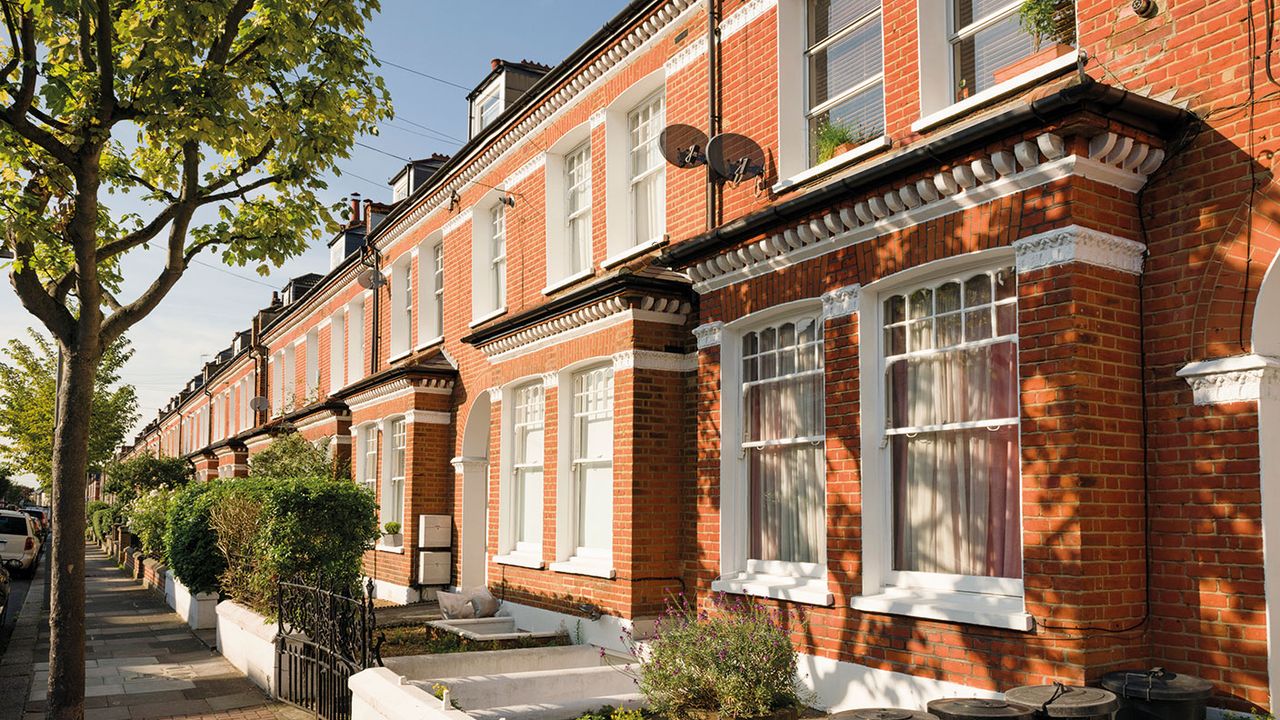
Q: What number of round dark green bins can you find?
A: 4